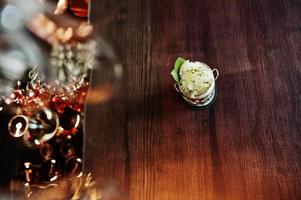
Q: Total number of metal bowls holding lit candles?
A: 0